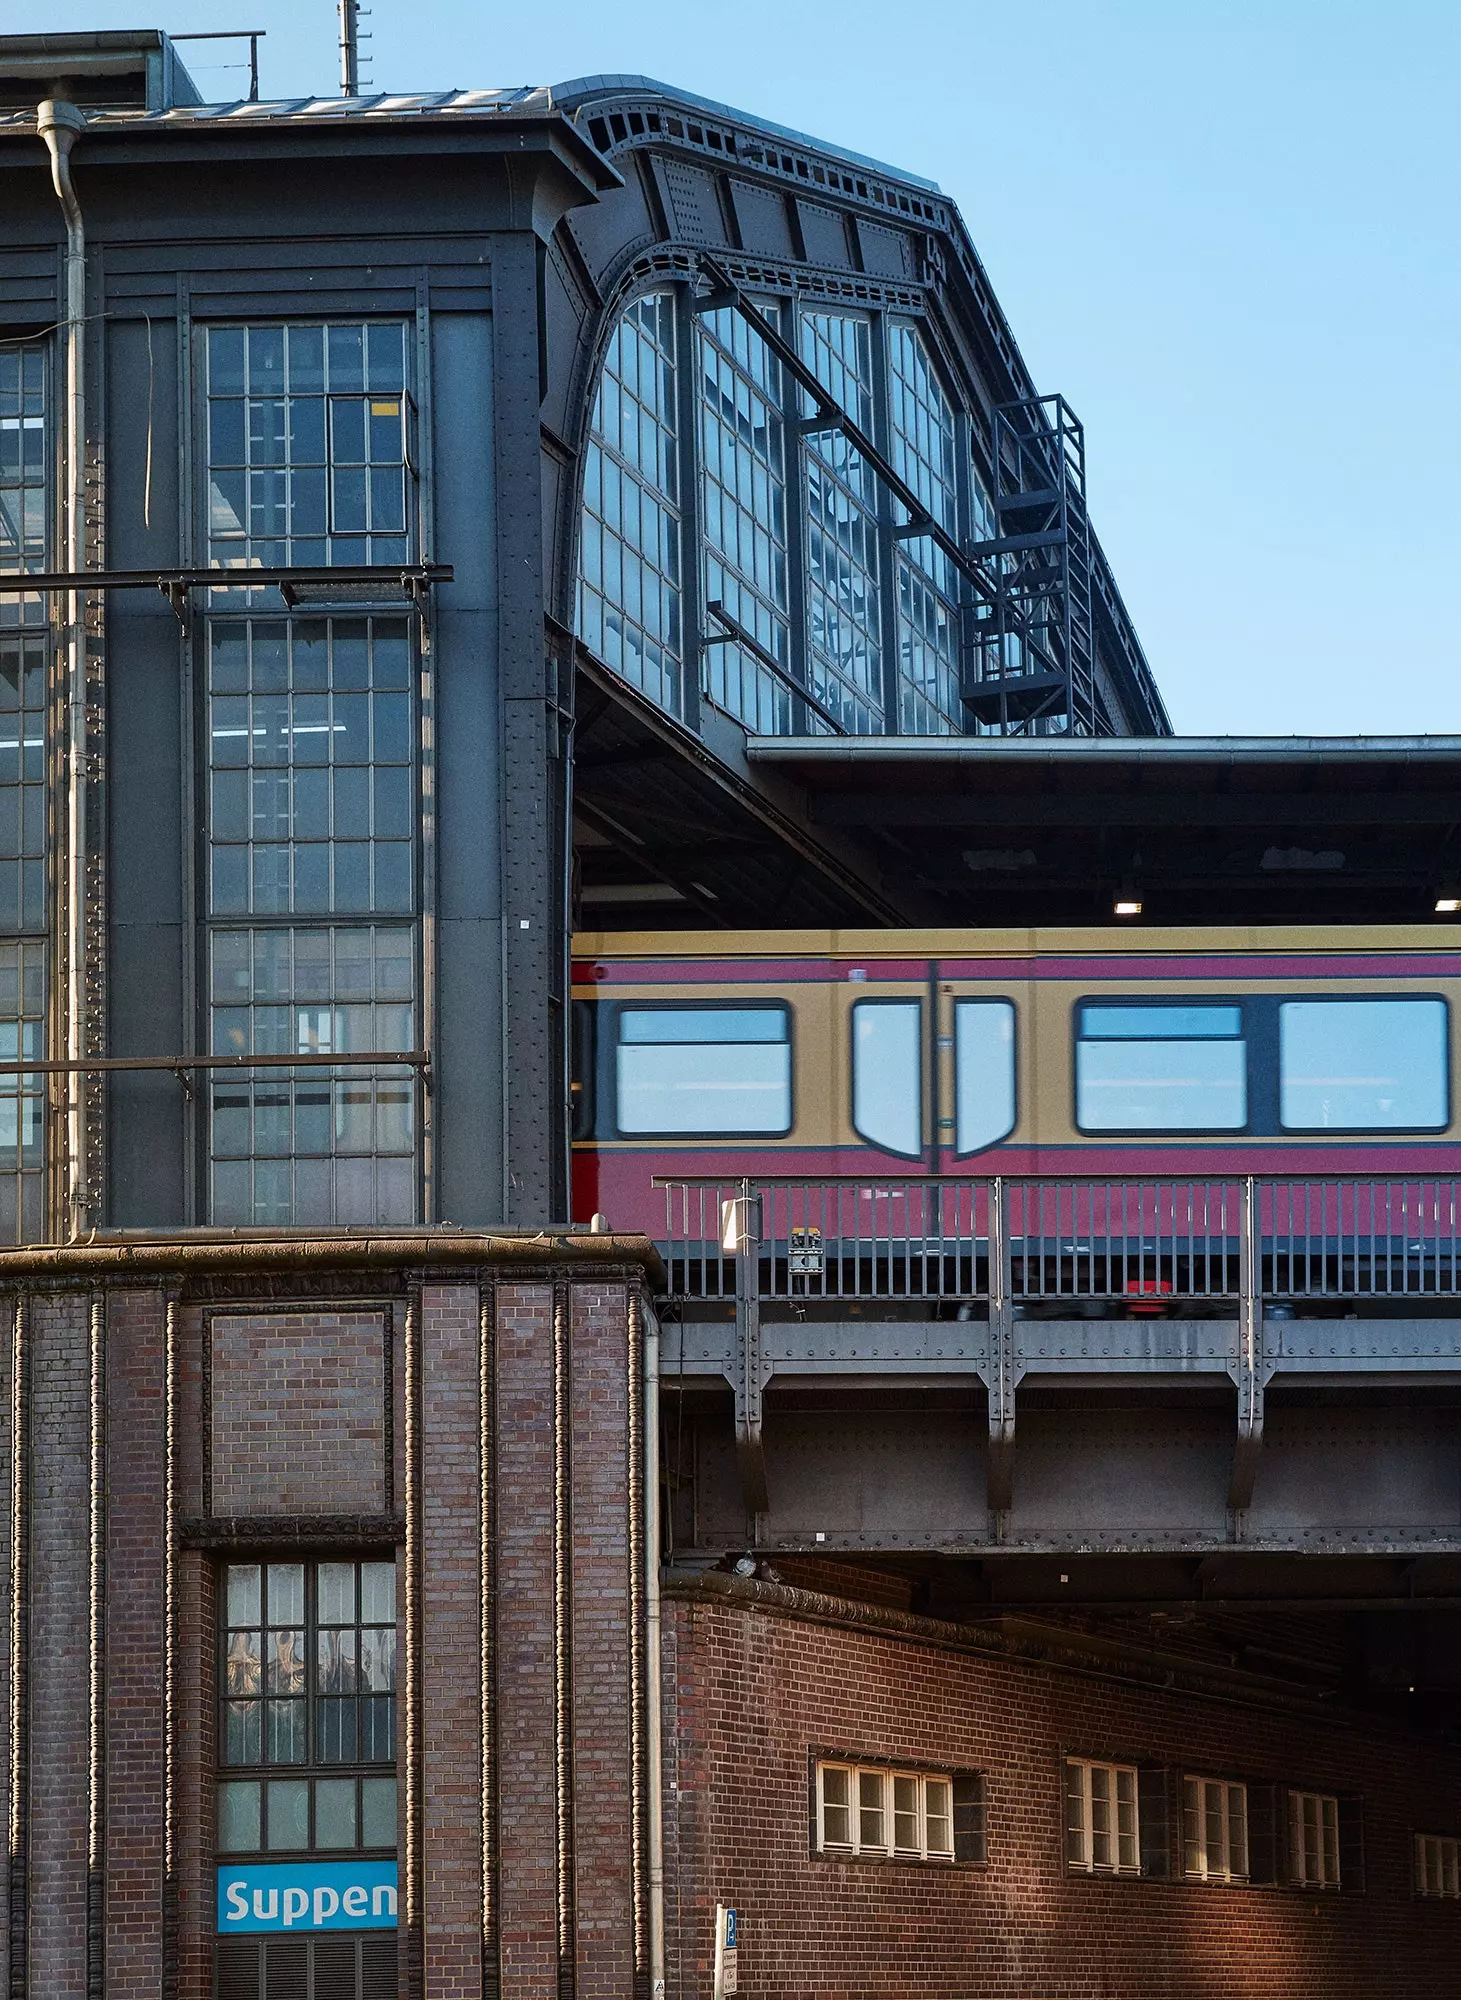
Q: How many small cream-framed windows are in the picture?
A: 5